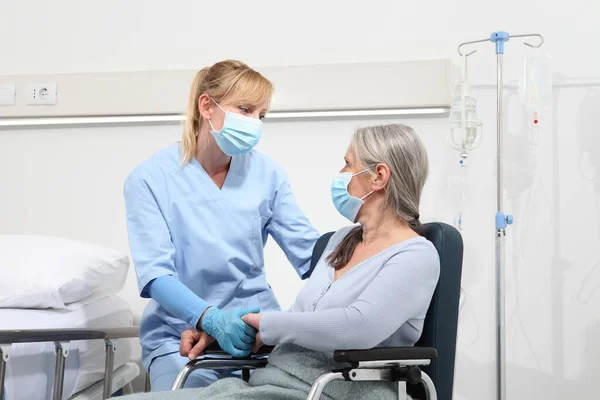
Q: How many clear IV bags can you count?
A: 2